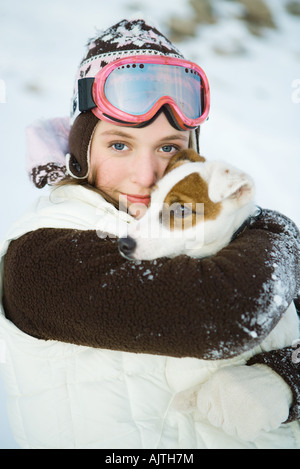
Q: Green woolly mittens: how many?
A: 0